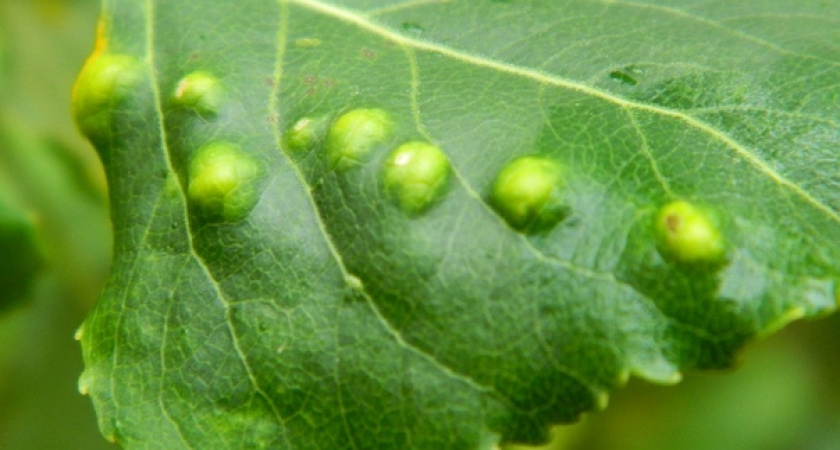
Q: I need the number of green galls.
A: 8